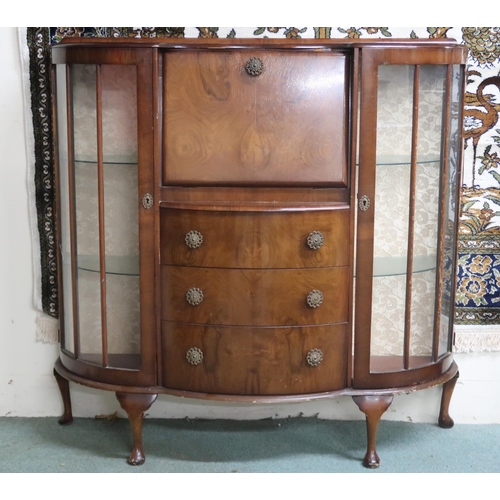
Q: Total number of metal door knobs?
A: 7